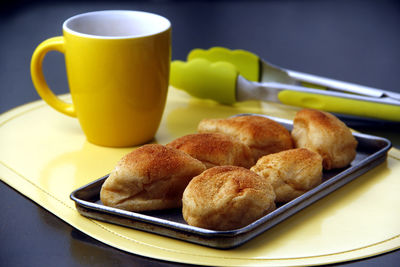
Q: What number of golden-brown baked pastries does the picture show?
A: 6